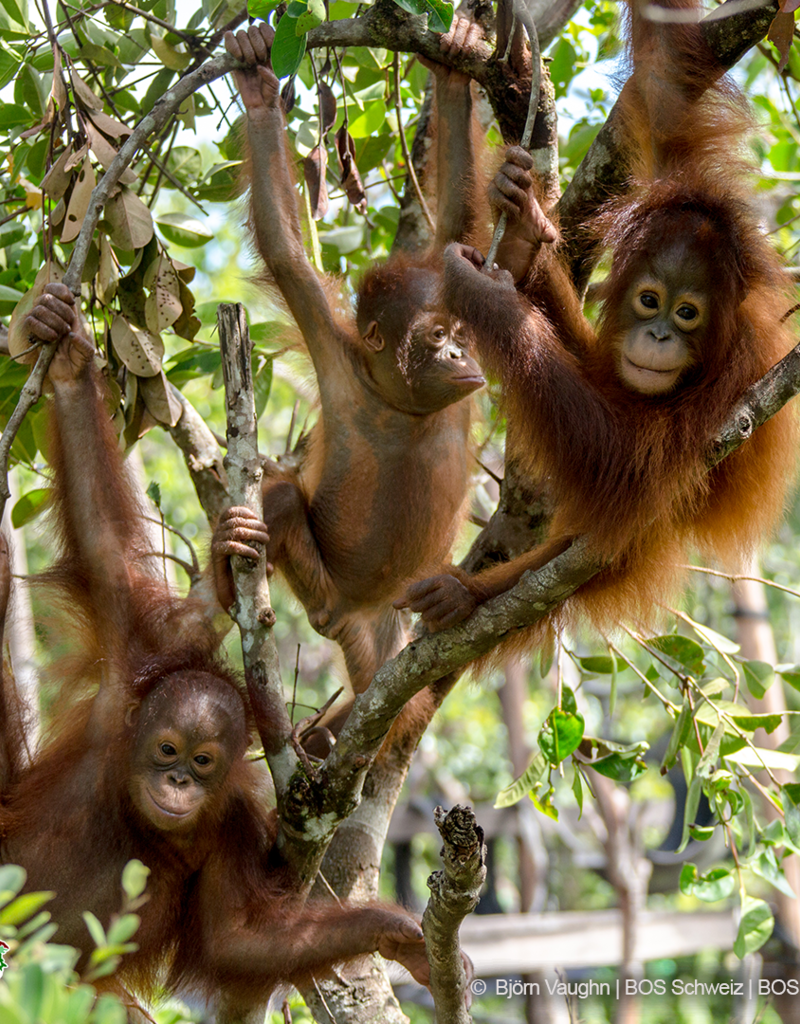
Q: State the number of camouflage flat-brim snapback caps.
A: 0